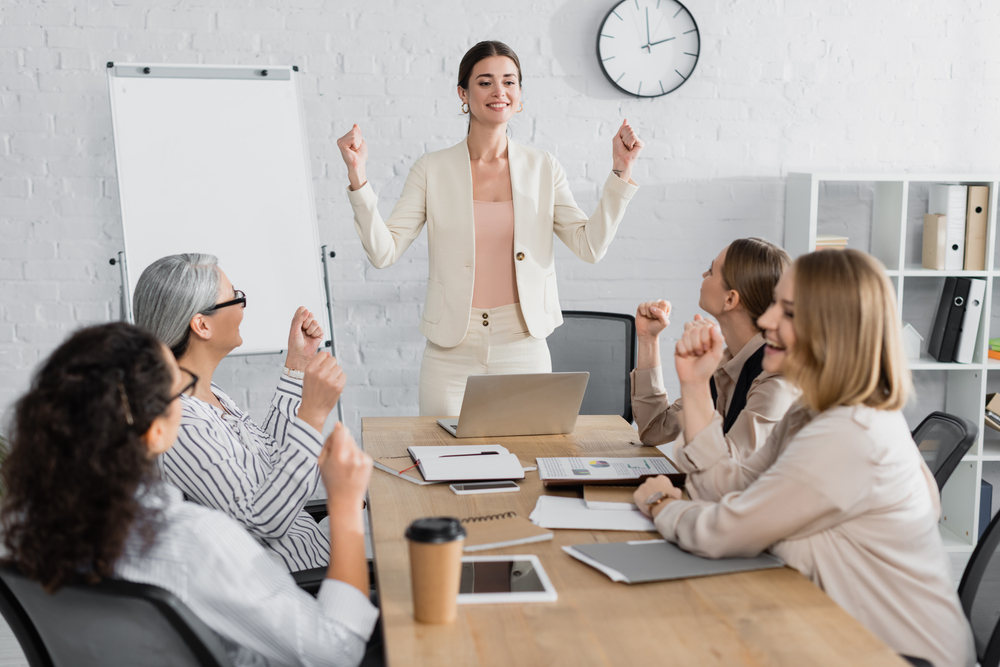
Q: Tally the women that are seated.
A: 4